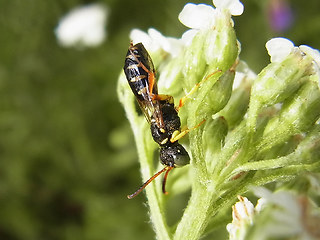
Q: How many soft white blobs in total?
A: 1